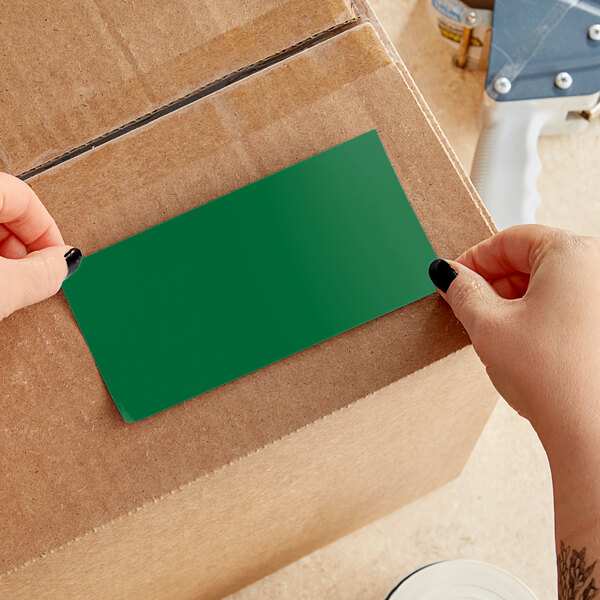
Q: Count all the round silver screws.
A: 3